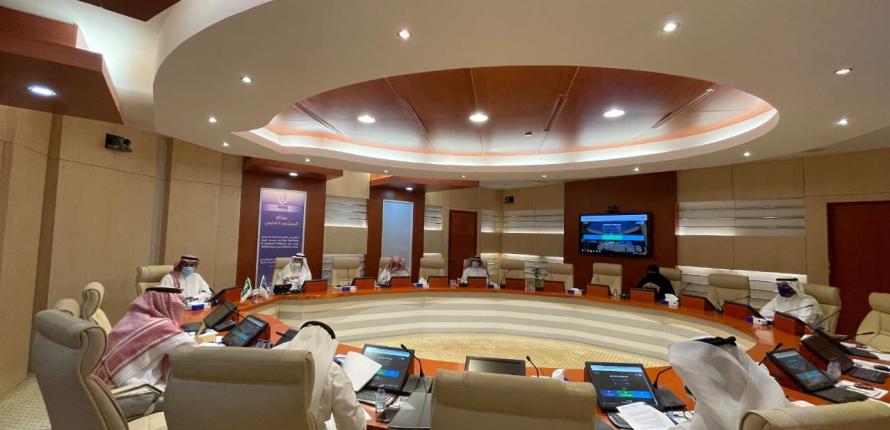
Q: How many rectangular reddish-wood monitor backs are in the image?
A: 13